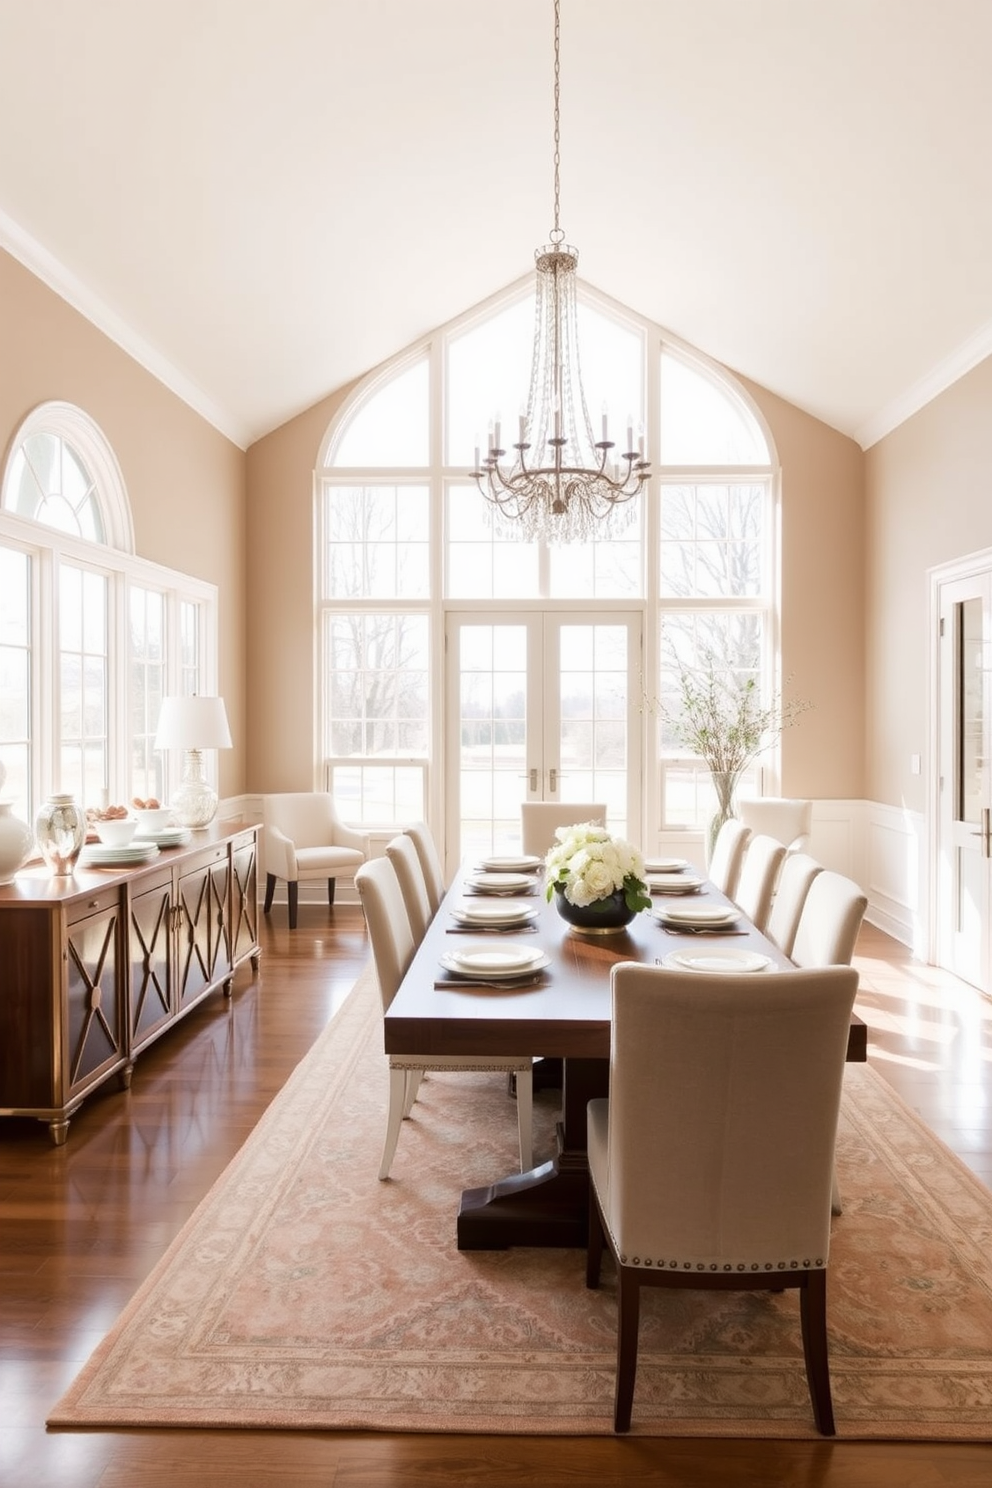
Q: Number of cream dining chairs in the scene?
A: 9